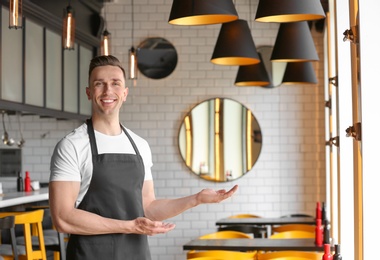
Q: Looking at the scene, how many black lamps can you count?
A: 6